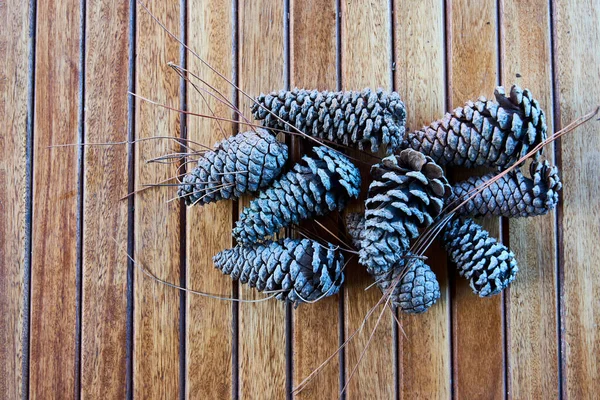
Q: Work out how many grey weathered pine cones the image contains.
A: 9